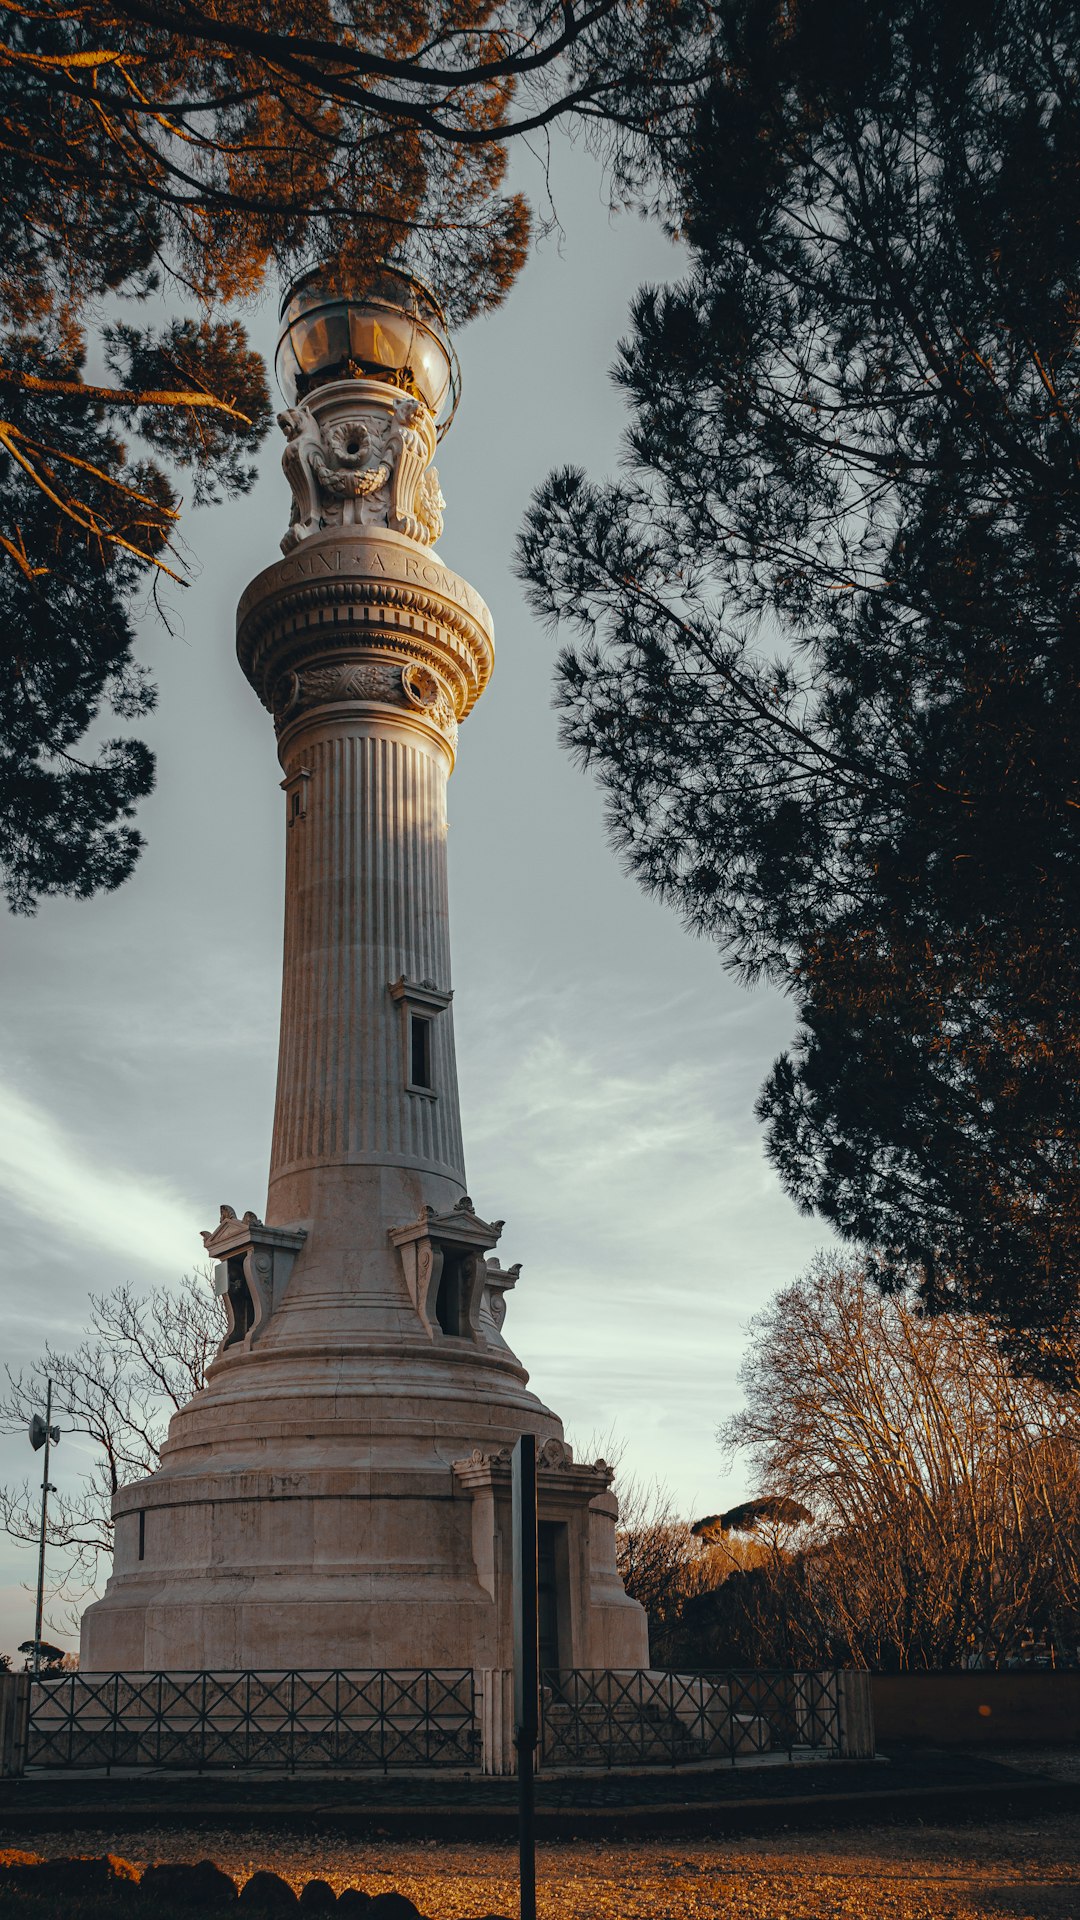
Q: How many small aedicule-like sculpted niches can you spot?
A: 3